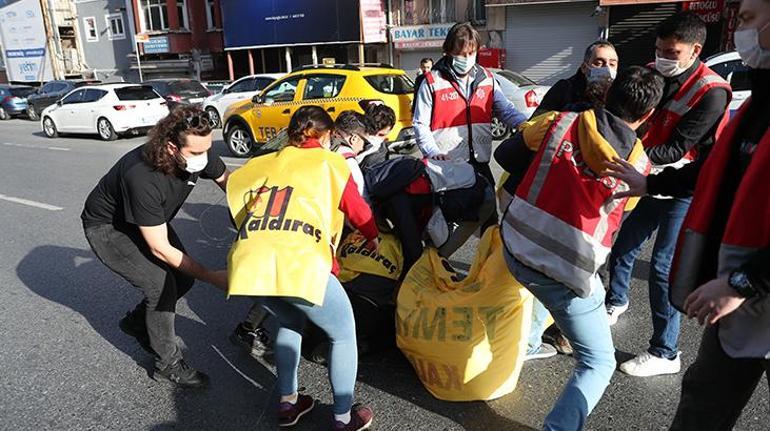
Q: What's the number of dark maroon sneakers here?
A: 2